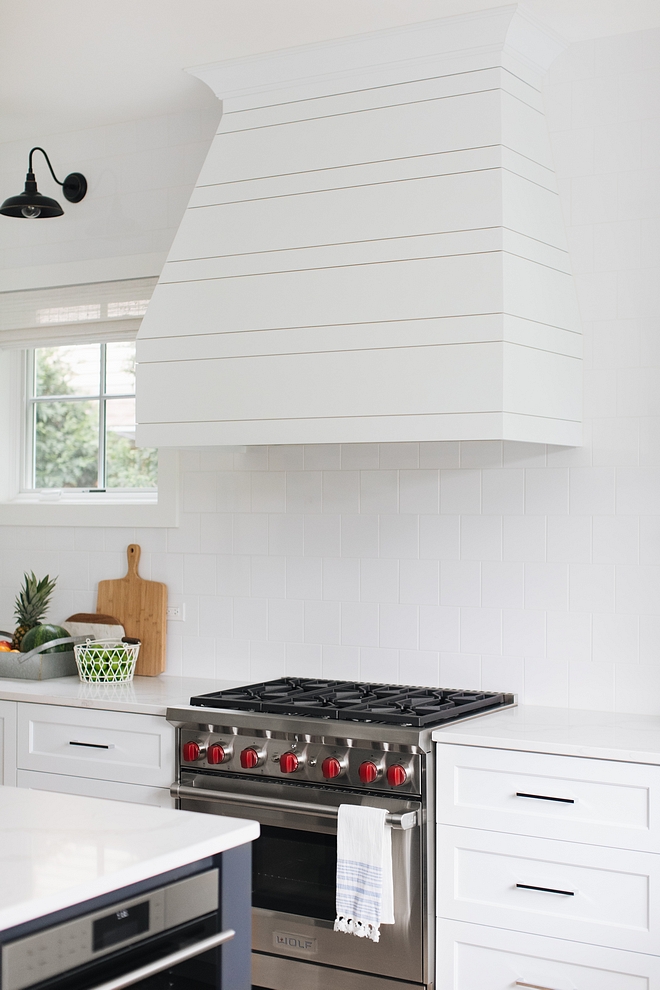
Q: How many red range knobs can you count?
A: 7